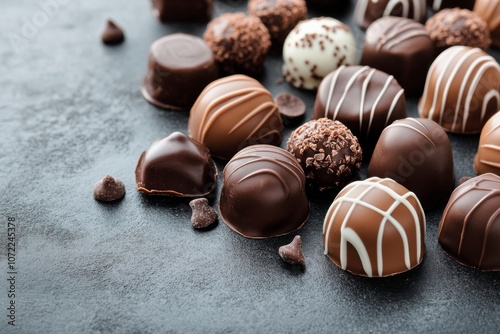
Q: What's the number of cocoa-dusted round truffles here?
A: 4